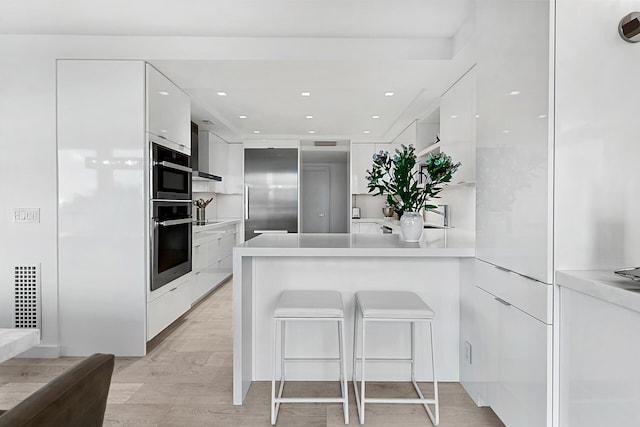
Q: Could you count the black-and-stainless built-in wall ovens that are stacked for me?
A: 2